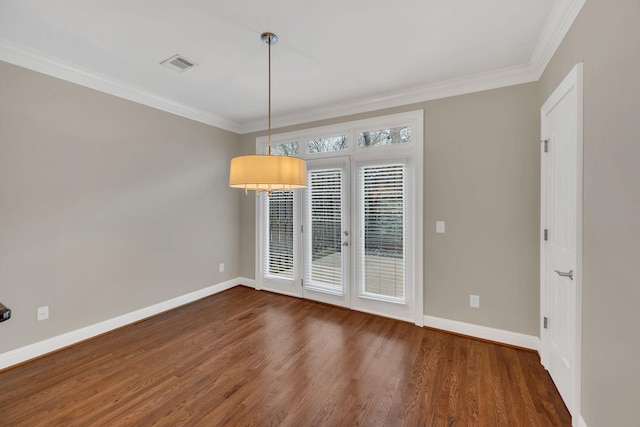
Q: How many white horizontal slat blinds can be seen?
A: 3